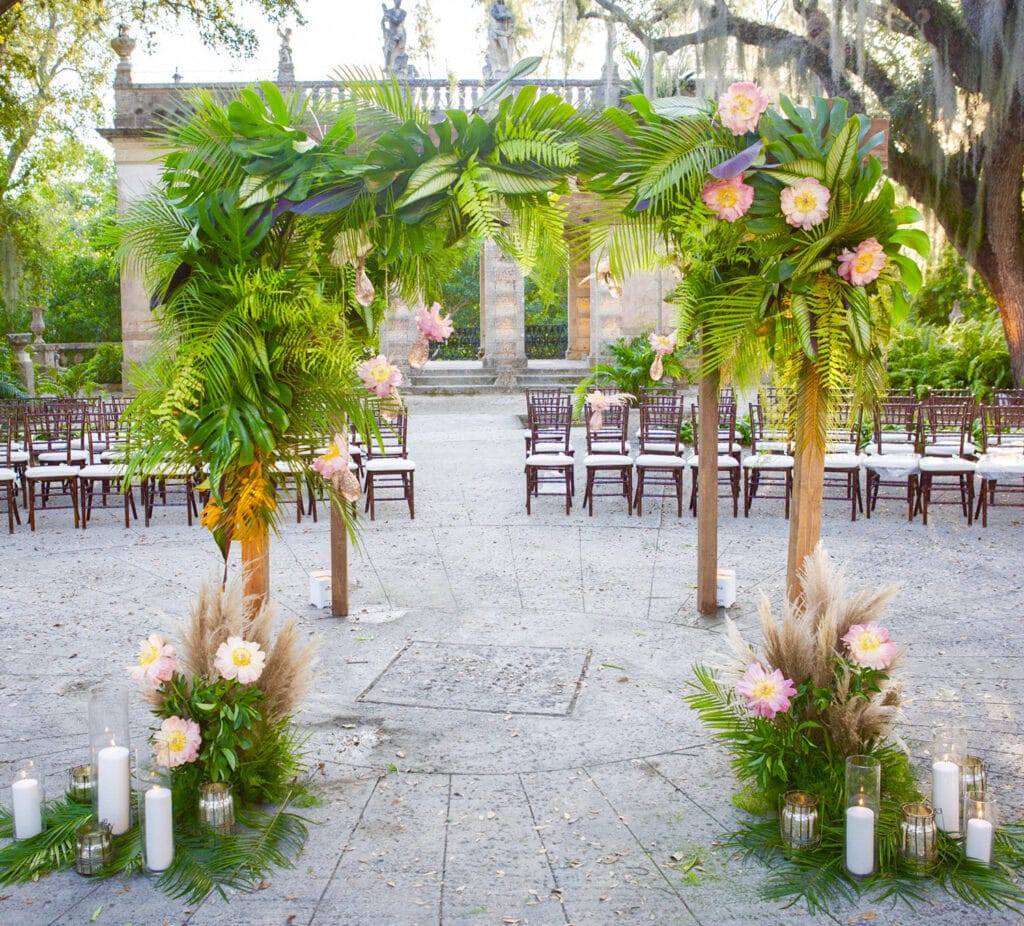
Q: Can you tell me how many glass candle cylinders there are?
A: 6